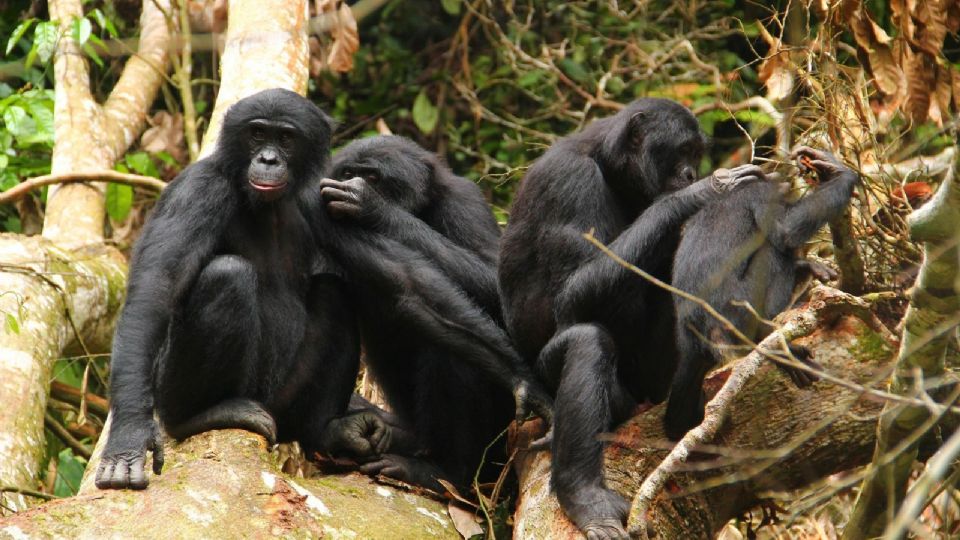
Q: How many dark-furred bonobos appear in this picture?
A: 4